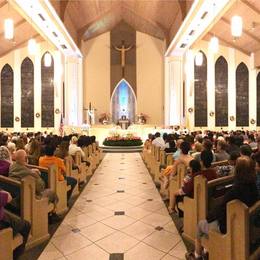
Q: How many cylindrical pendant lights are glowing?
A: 6